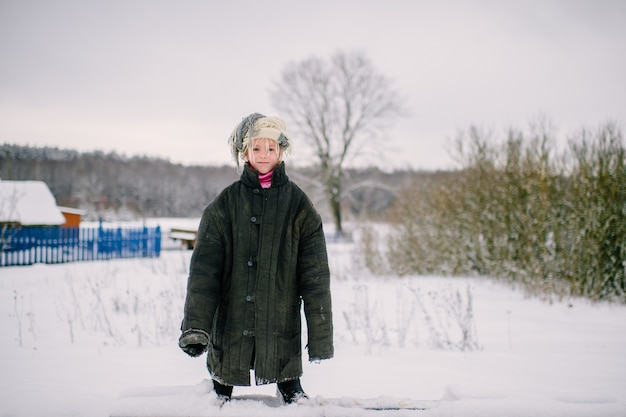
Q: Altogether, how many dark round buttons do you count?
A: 5